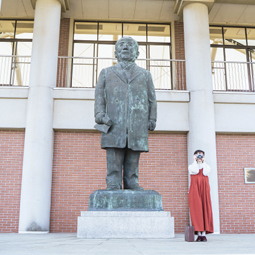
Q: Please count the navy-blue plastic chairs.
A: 0